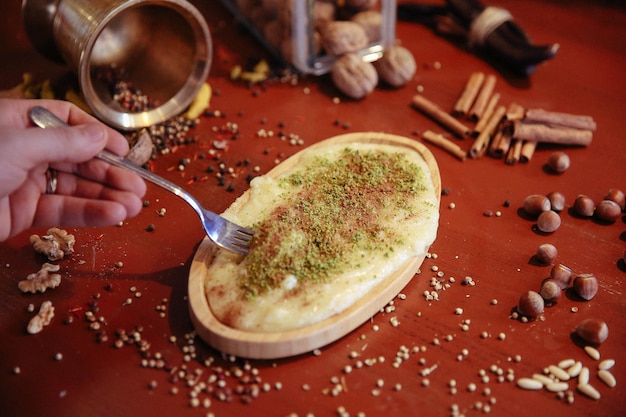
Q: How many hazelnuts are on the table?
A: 13